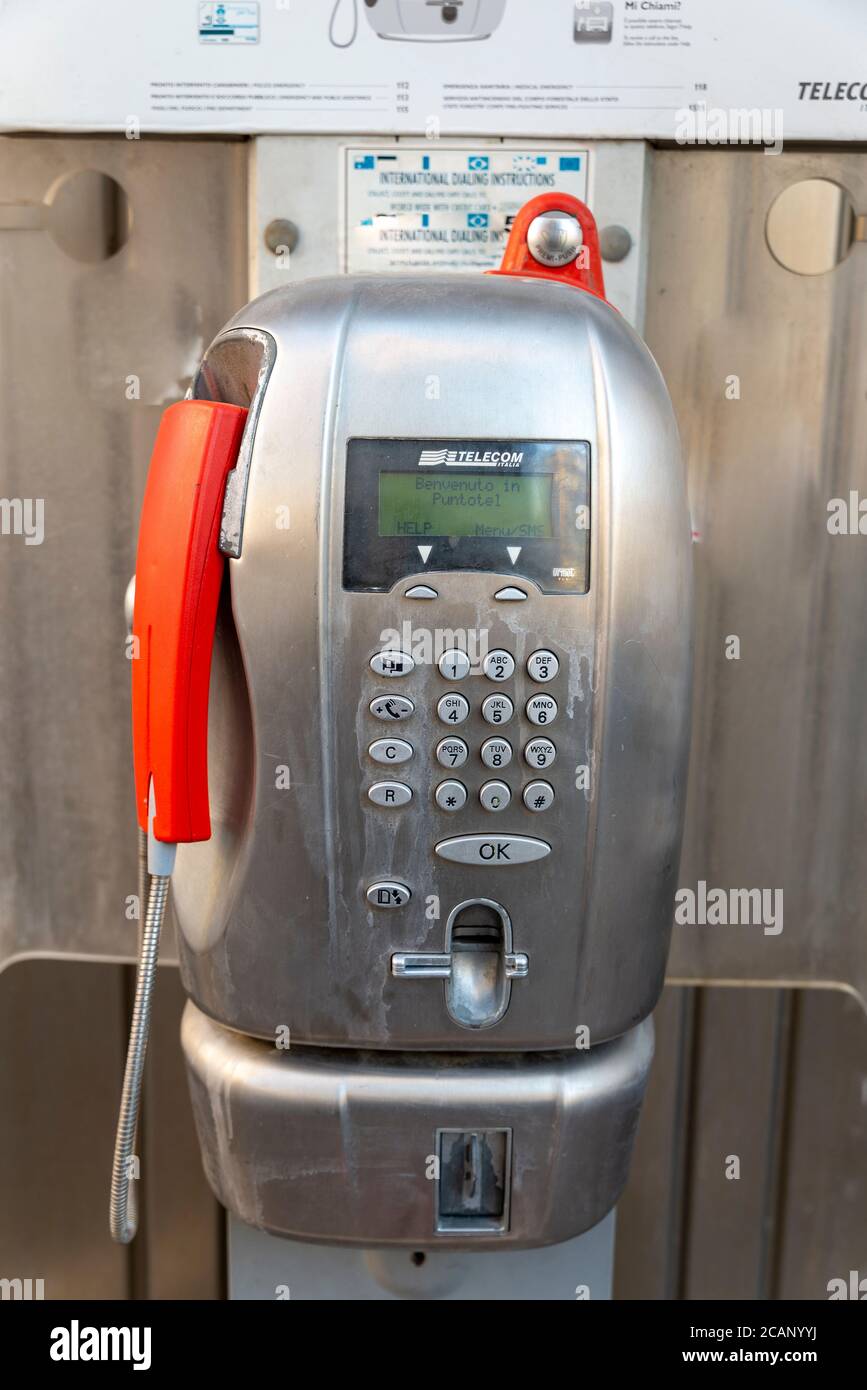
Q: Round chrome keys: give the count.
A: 12